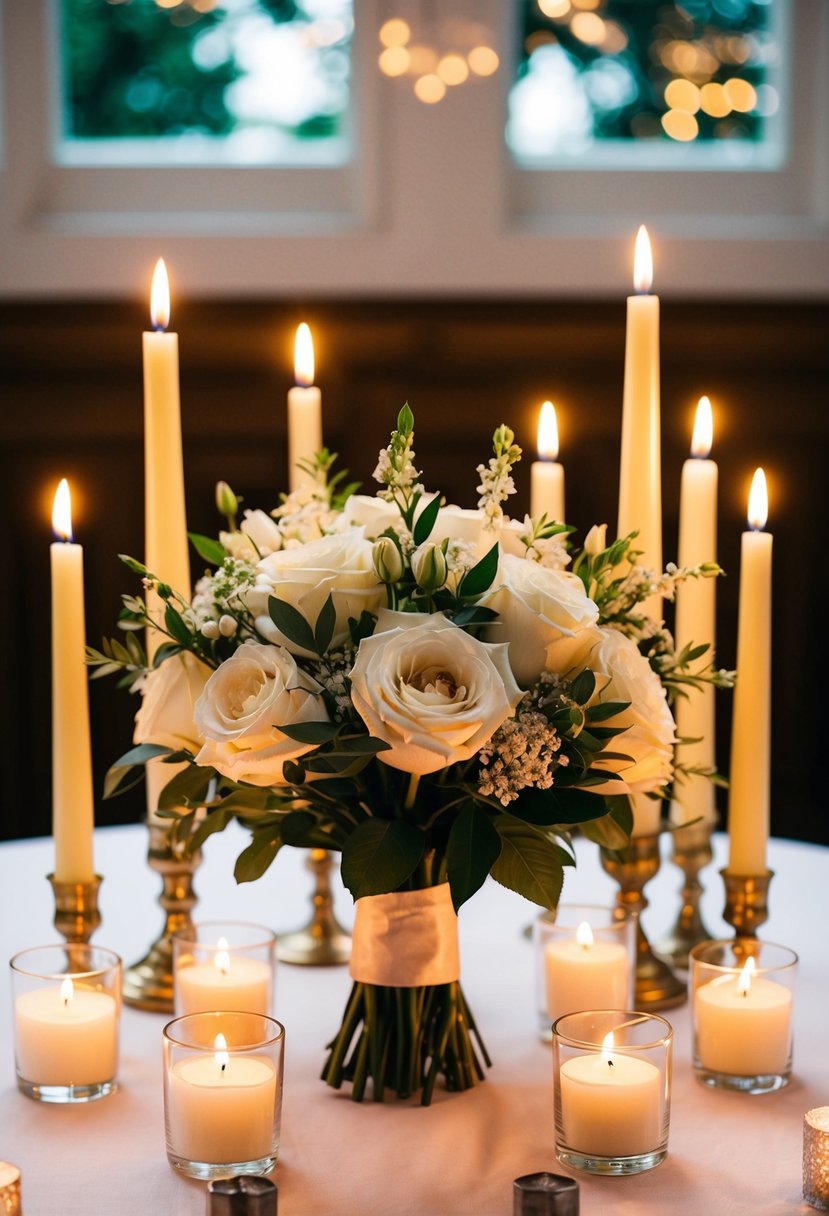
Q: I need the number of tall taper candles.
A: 7